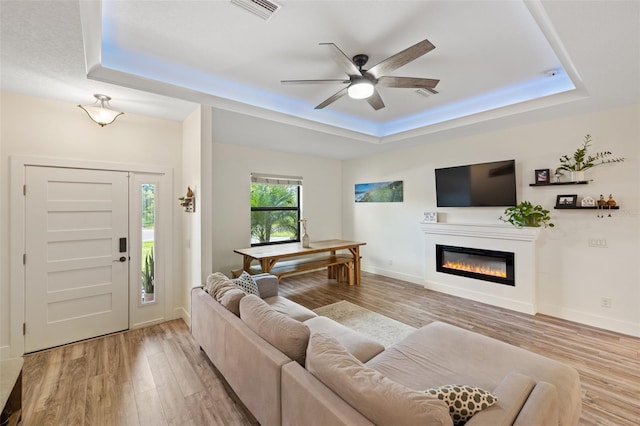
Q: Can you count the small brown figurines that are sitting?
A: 2